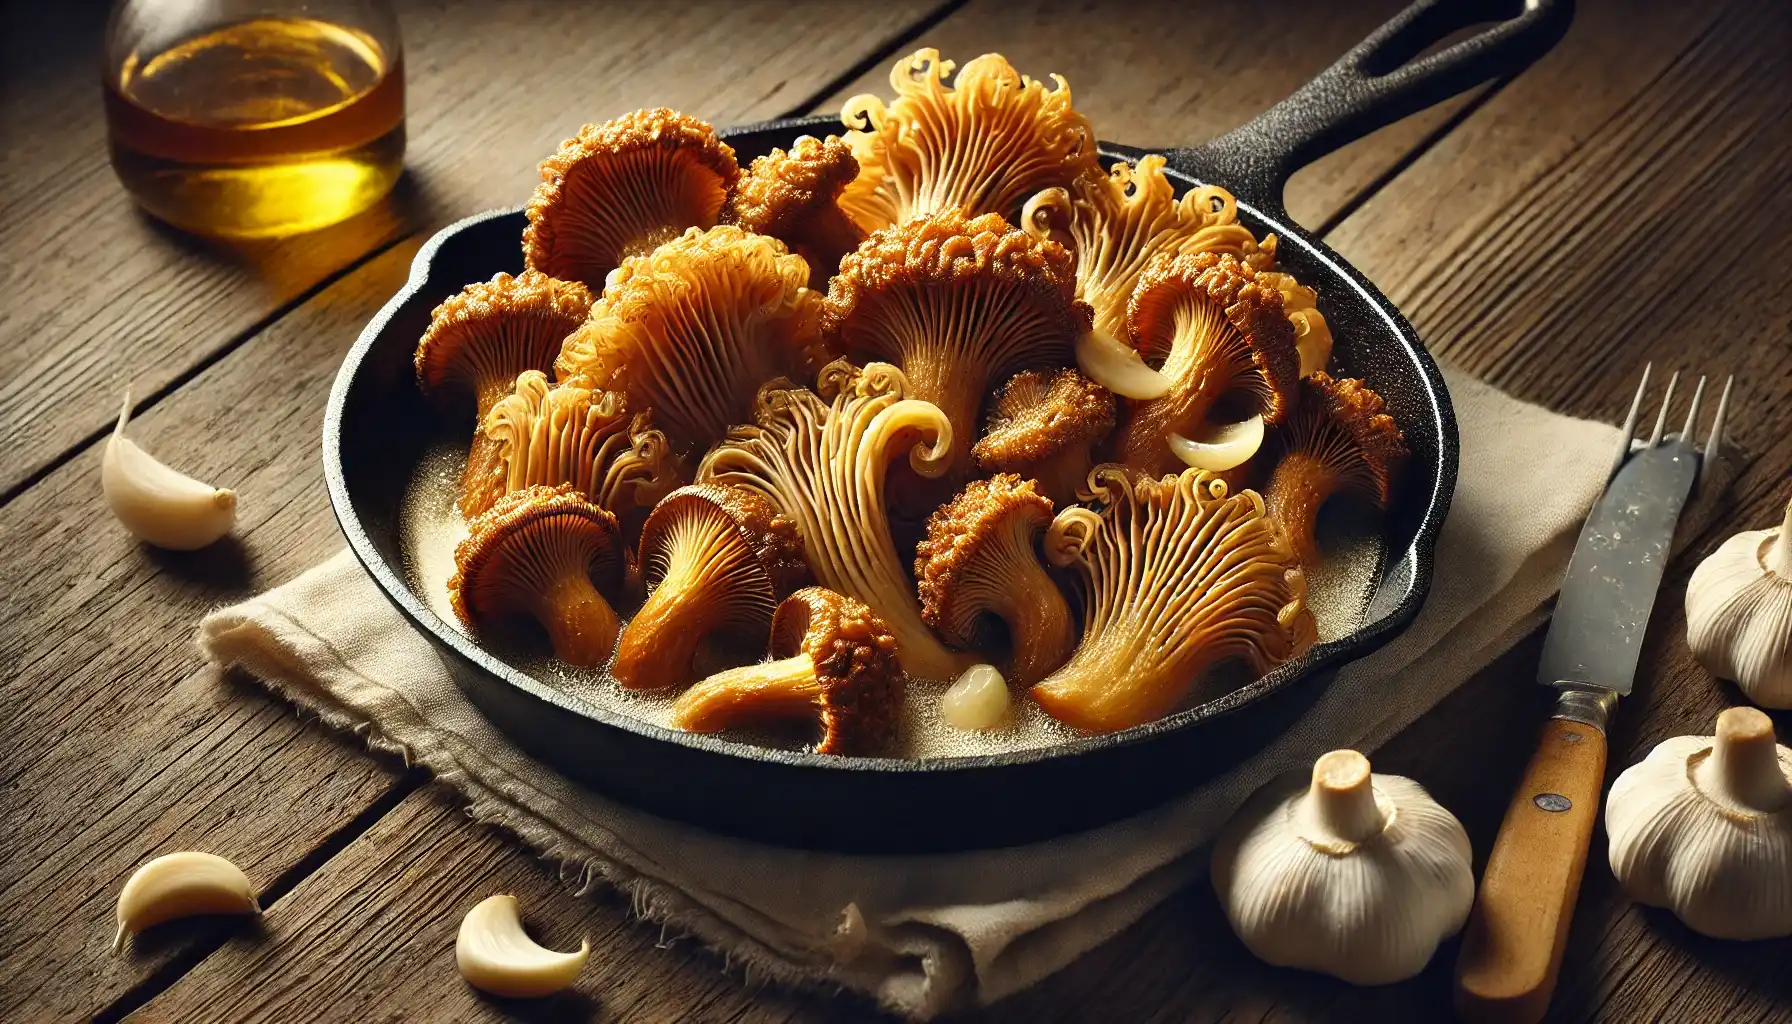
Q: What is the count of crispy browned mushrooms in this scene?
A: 11